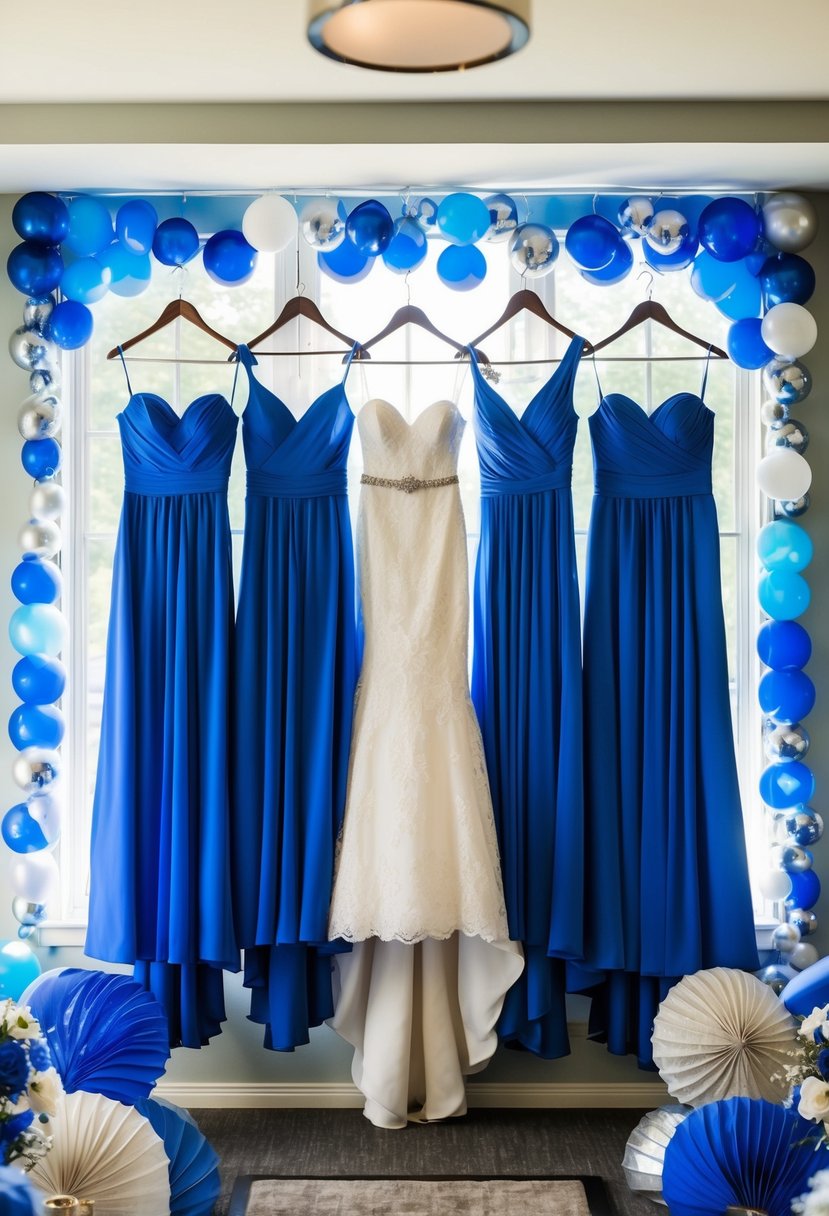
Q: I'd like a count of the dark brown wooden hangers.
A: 5